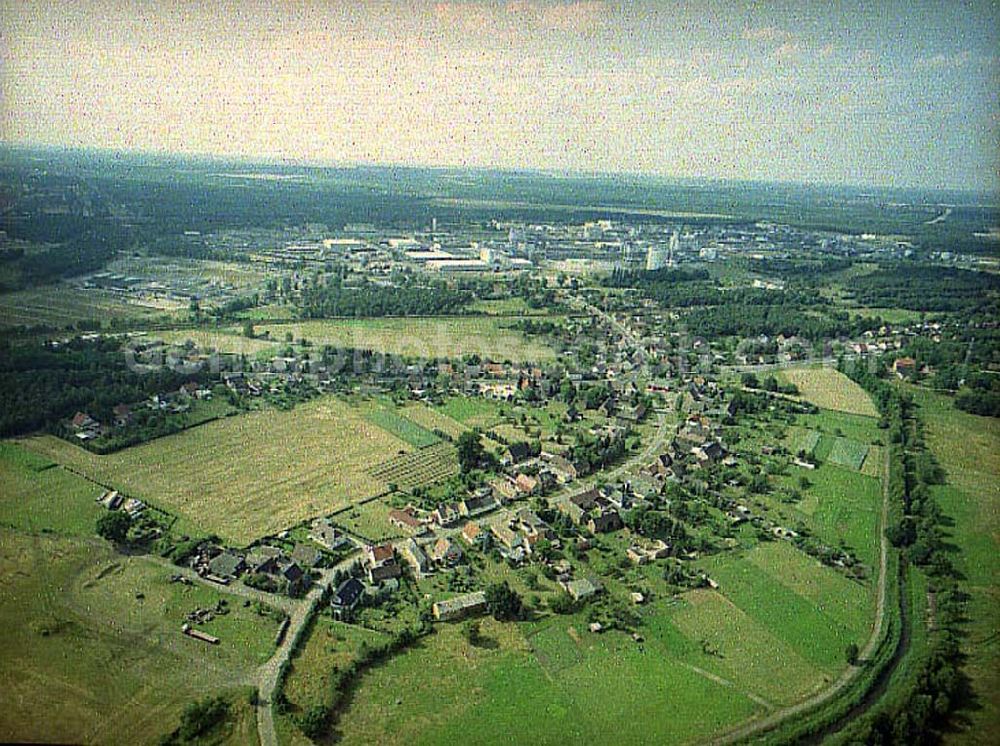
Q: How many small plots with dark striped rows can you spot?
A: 1